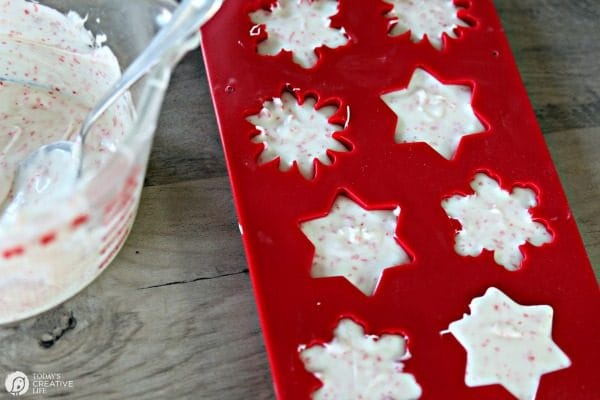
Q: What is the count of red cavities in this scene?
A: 8